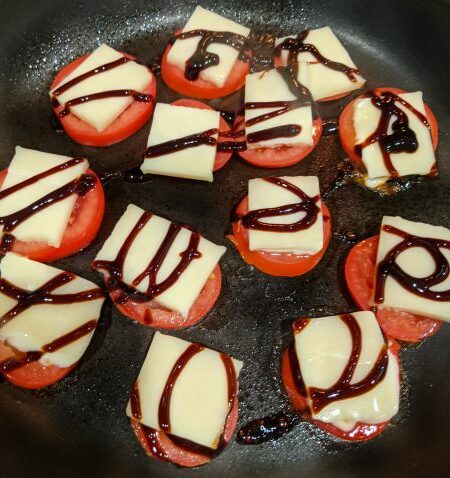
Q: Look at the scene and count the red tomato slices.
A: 13